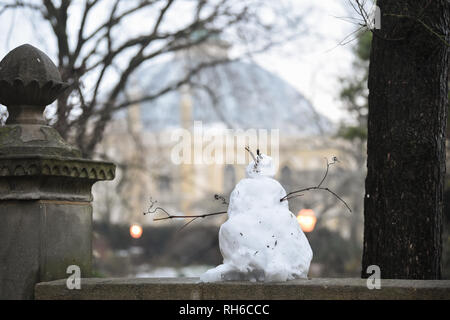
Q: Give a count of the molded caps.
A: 1